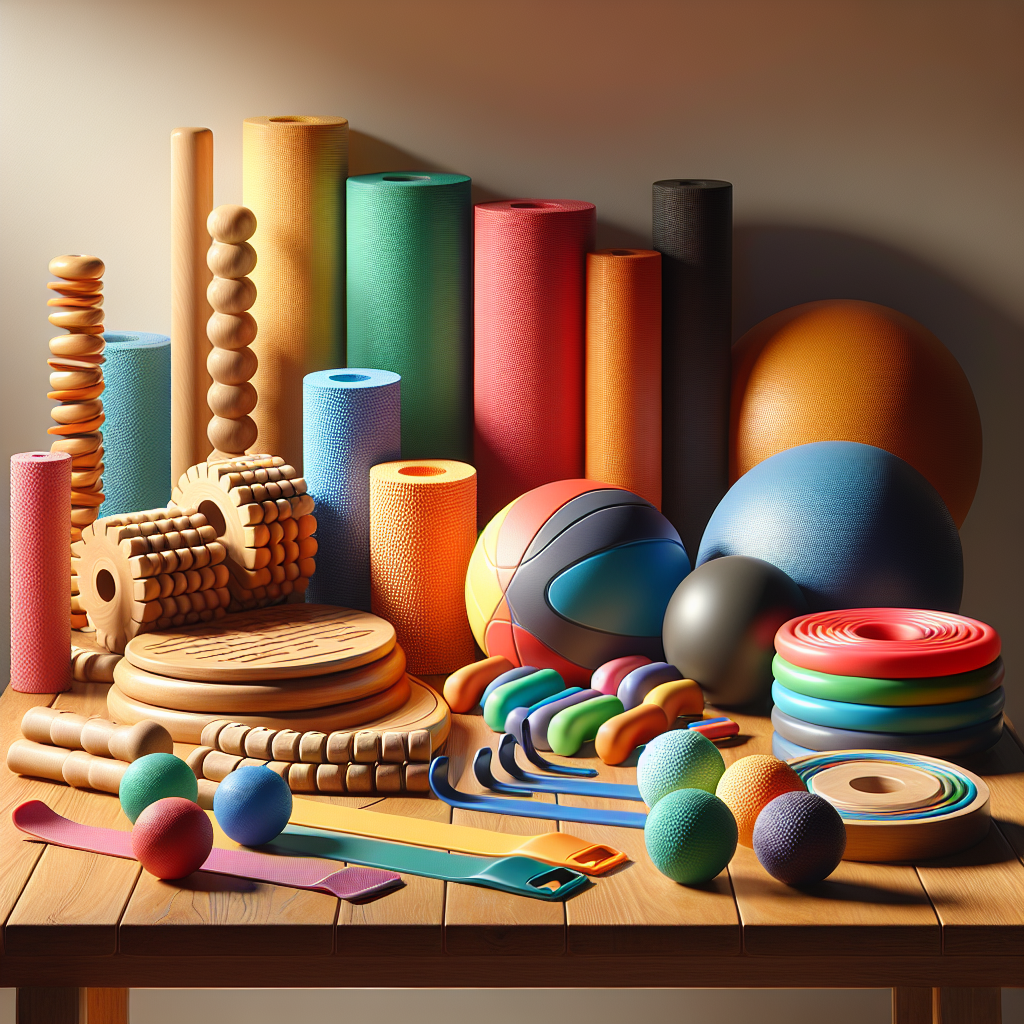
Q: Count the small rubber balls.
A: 7